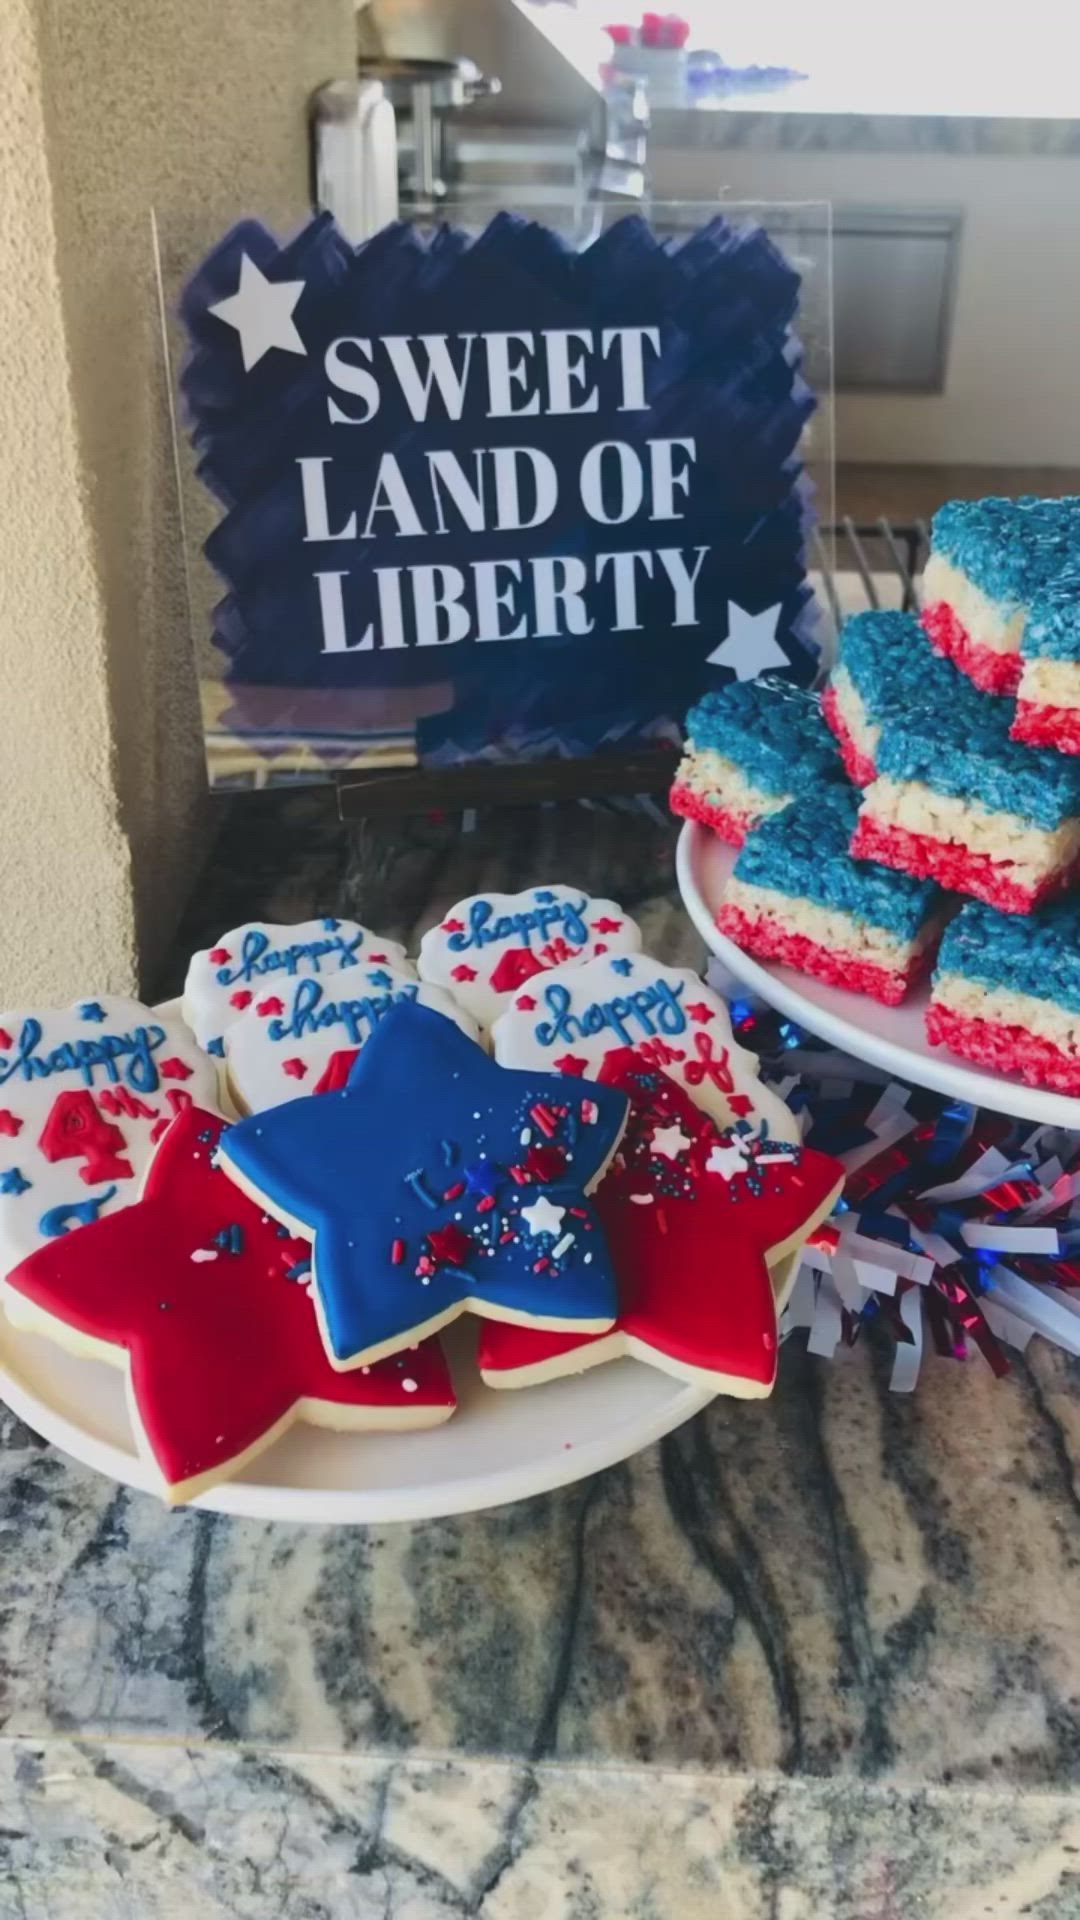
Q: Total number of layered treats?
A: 7